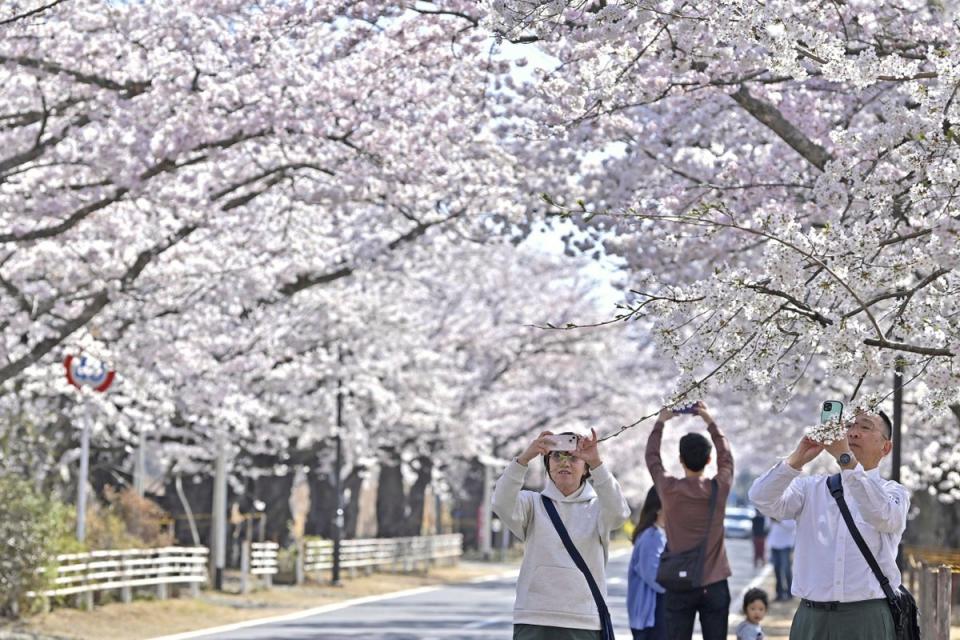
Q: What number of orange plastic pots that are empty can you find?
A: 0